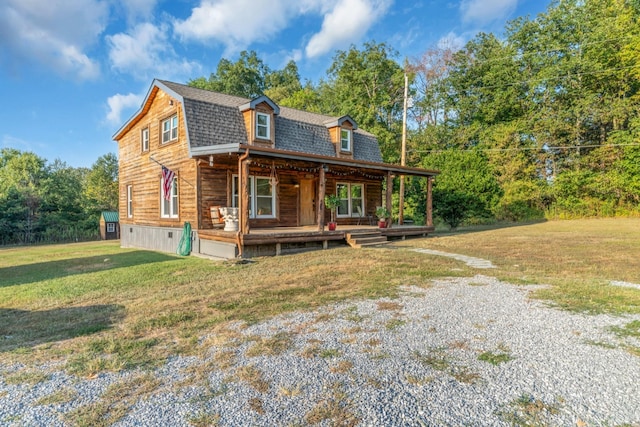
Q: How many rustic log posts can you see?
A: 4